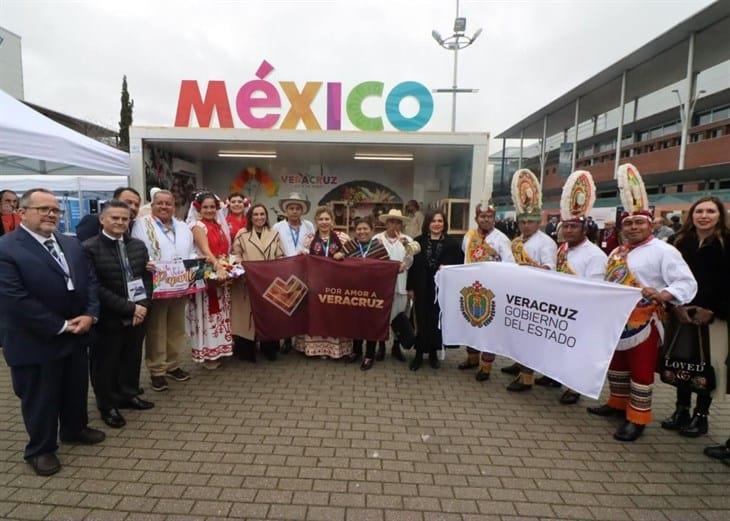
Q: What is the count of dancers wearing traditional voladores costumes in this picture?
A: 4